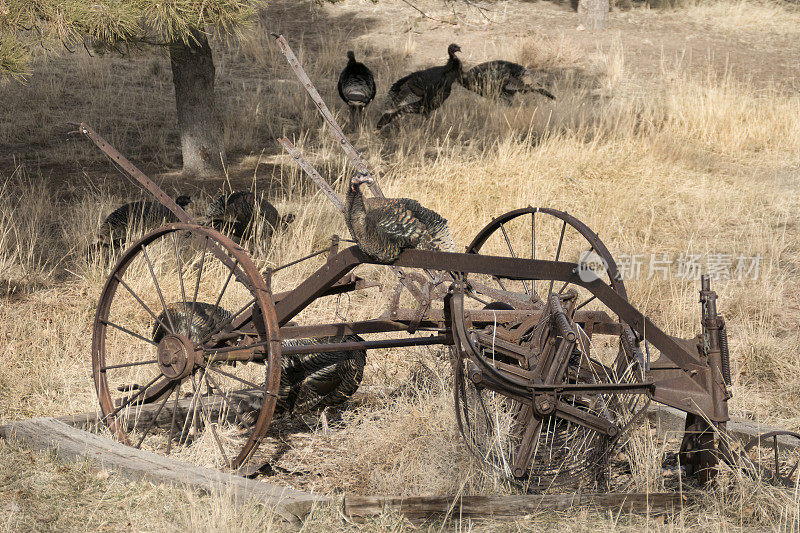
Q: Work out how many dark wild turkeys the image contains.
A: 8